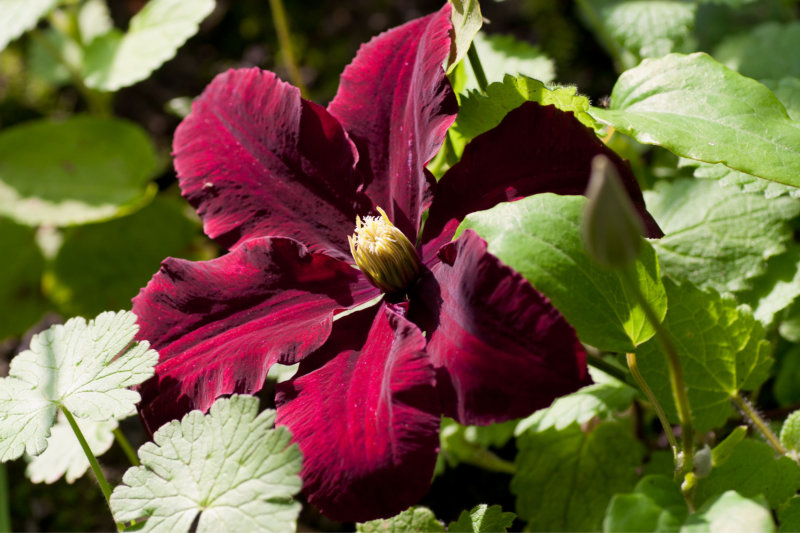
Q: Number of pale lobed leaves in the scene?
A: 3